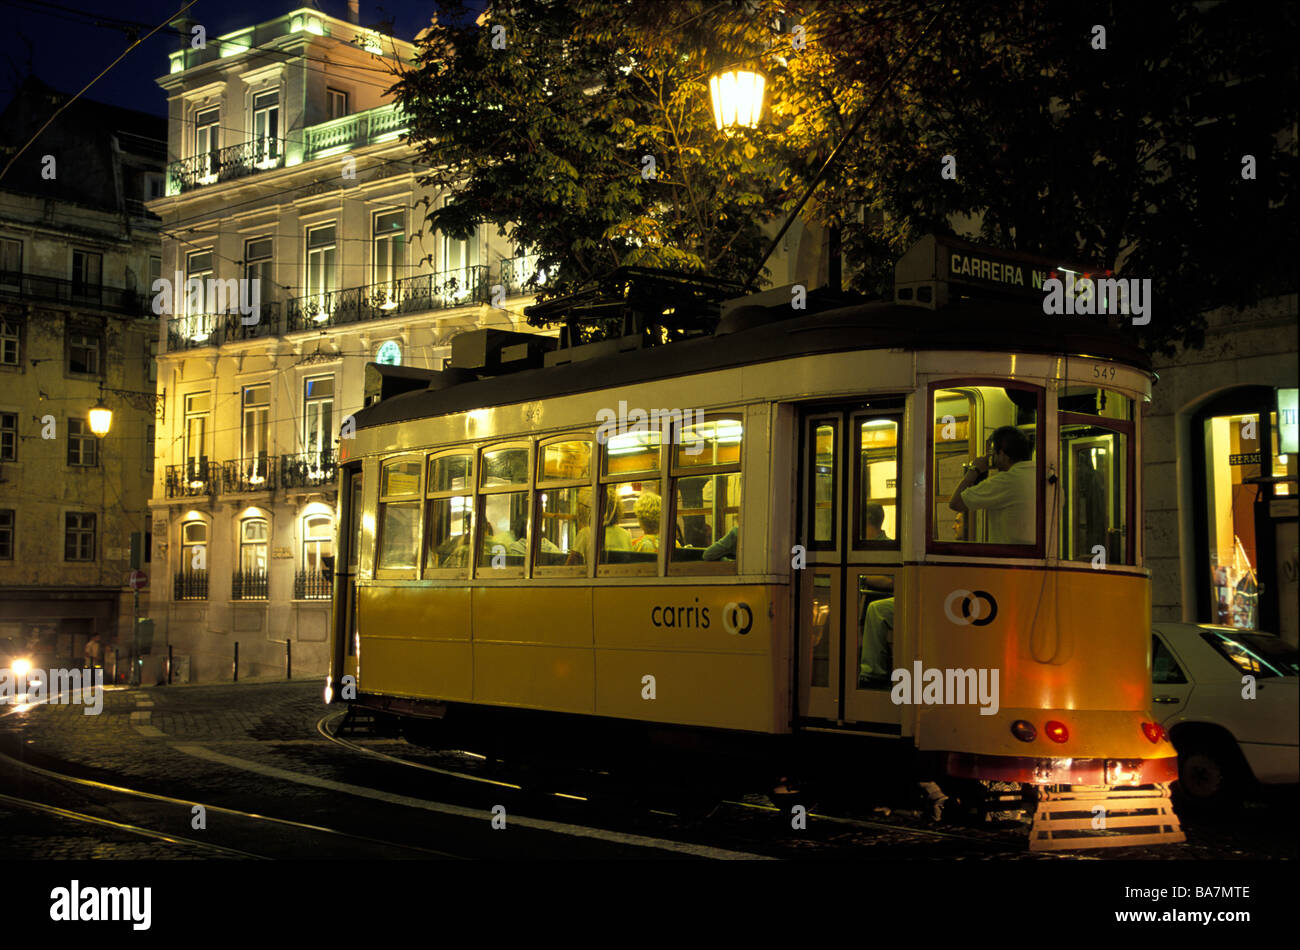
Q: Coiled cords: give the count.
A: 1